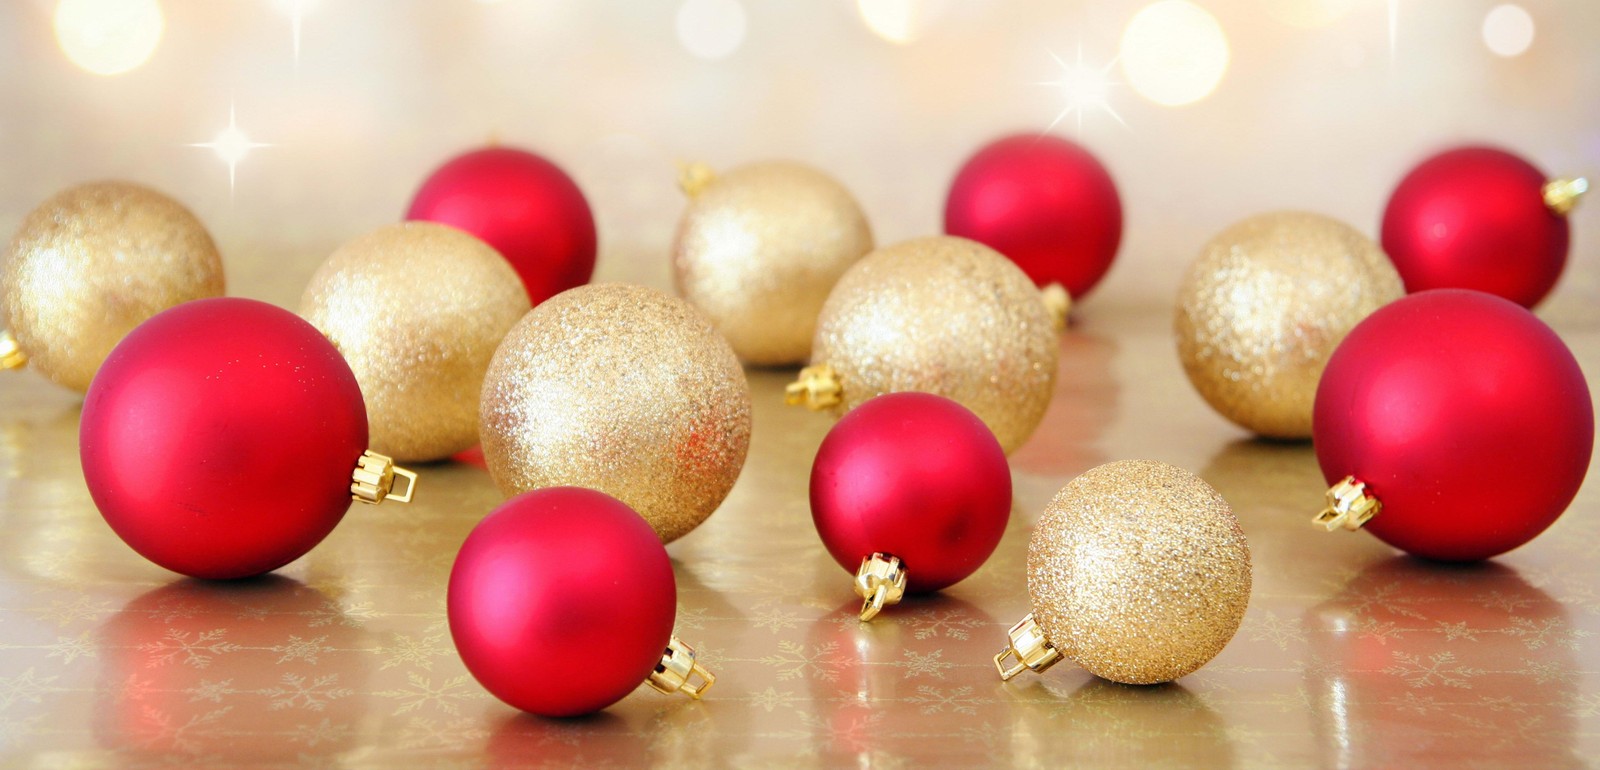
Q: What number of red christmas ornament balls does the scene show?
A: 7